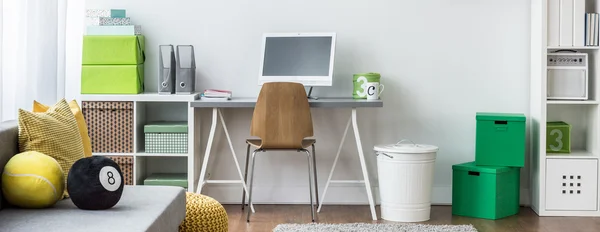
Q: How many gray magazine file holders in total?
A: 2